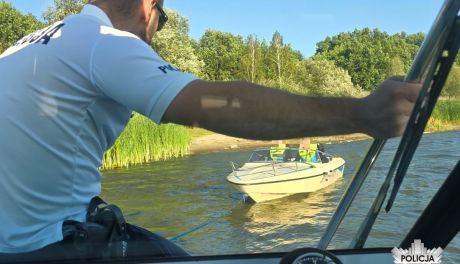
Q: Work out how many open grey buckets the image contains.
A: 0